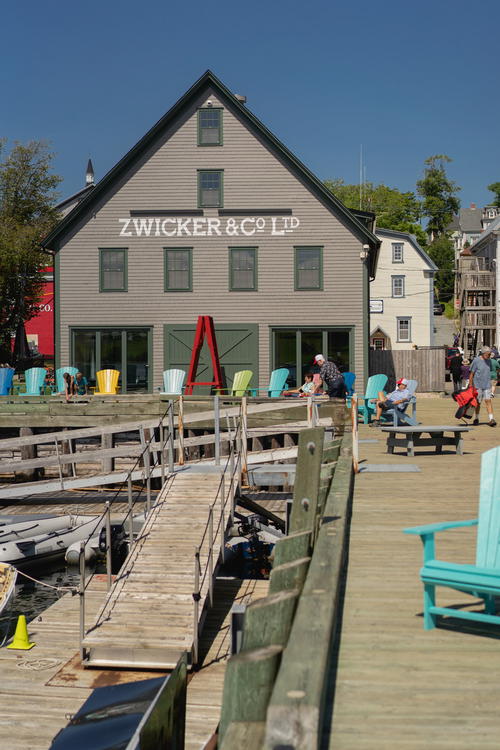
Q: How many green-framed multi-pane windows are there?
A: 6